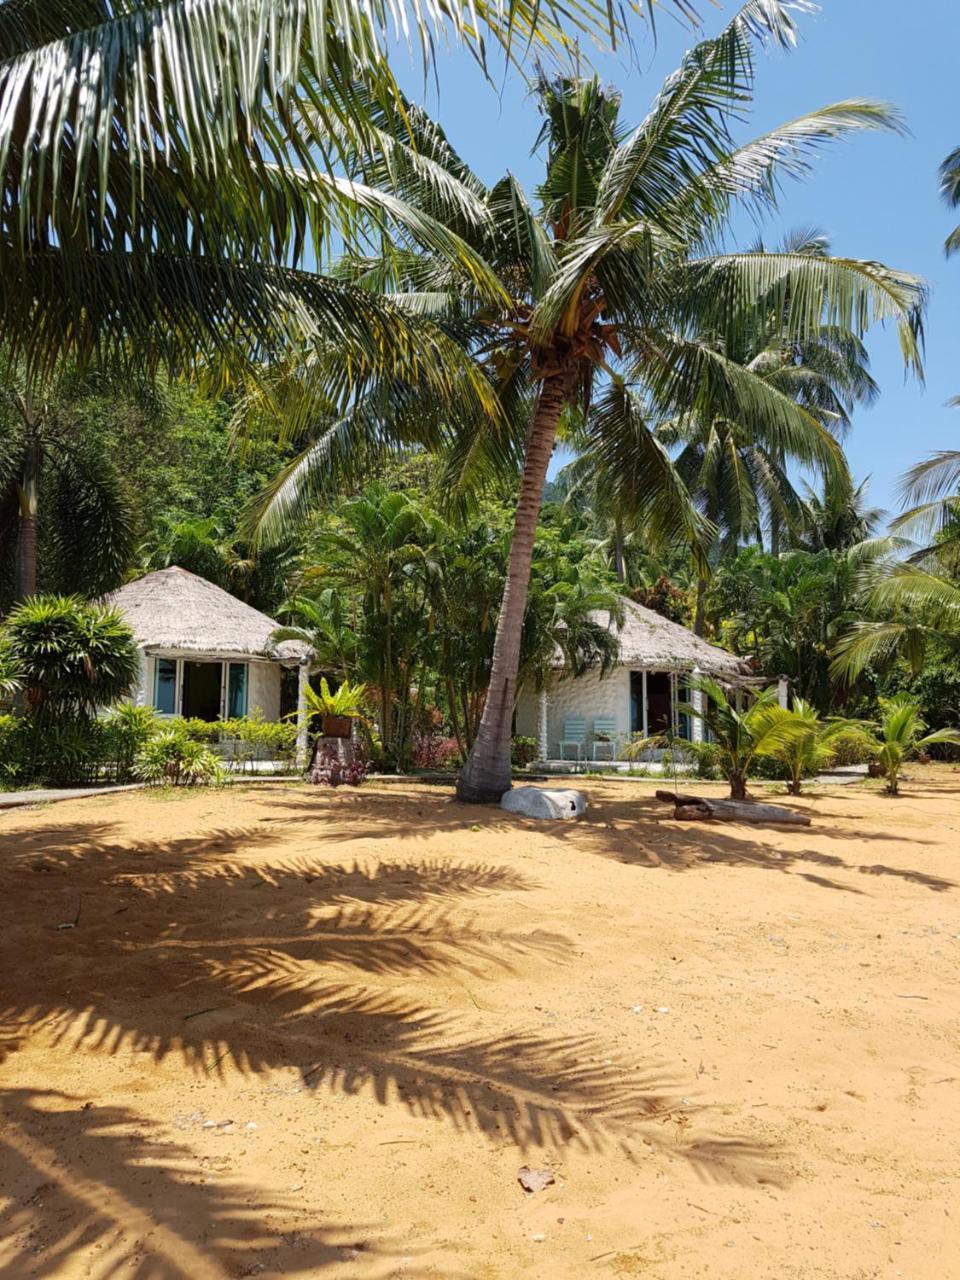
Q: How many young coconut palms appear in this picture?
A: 3